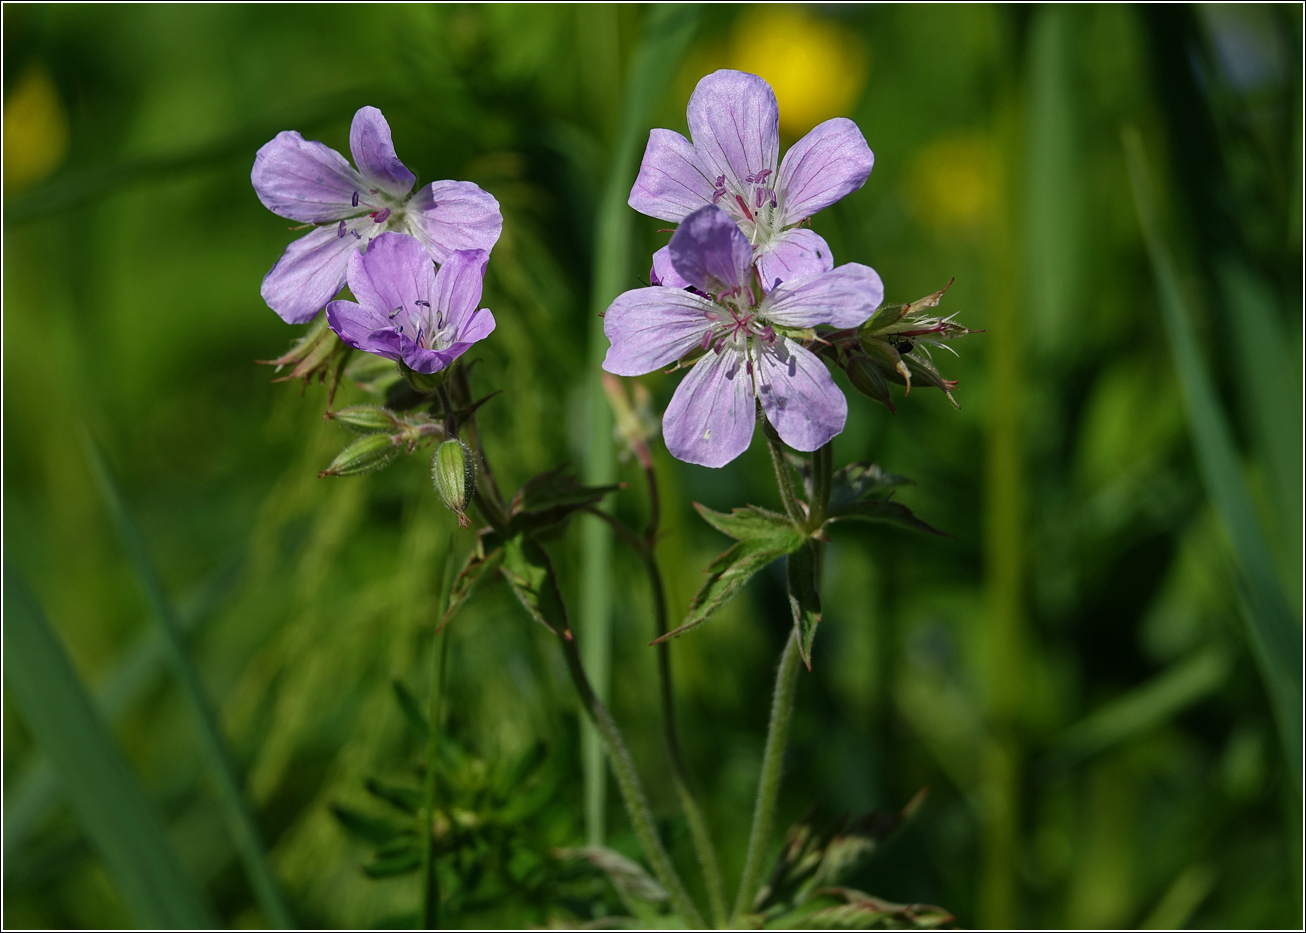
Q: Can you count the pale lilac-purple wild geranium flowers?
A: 4